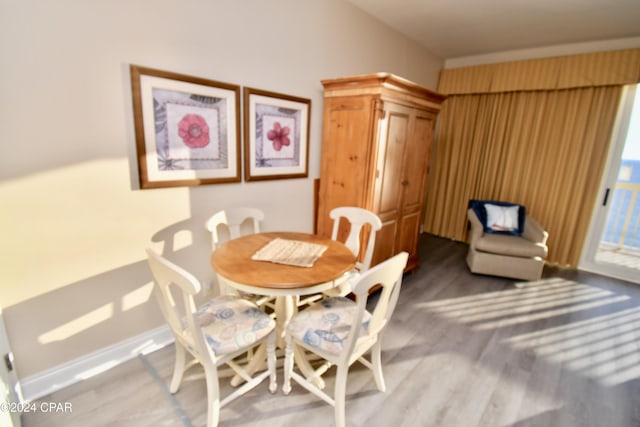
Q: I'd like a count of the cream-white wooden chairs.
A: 4